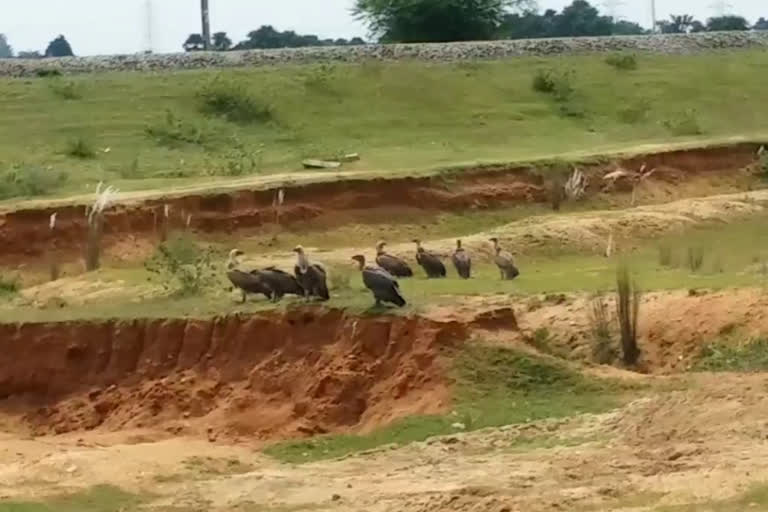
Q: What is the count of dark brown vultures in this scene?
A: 8